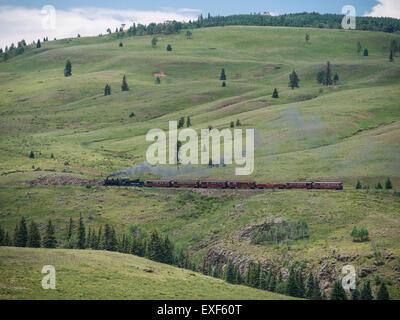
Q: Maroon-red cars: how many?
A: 7